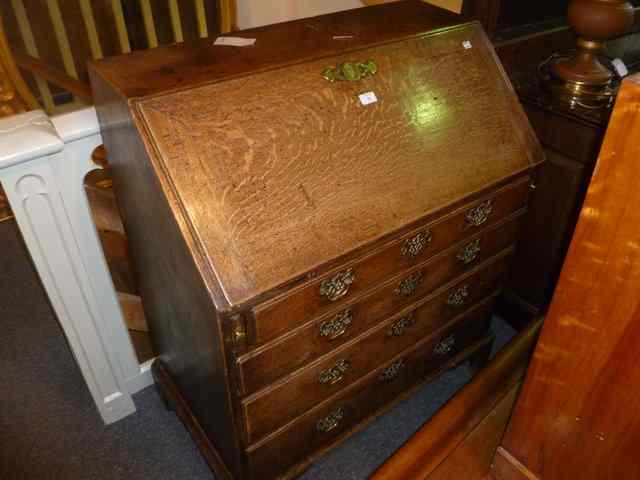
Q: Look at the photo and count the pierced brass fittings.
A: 13